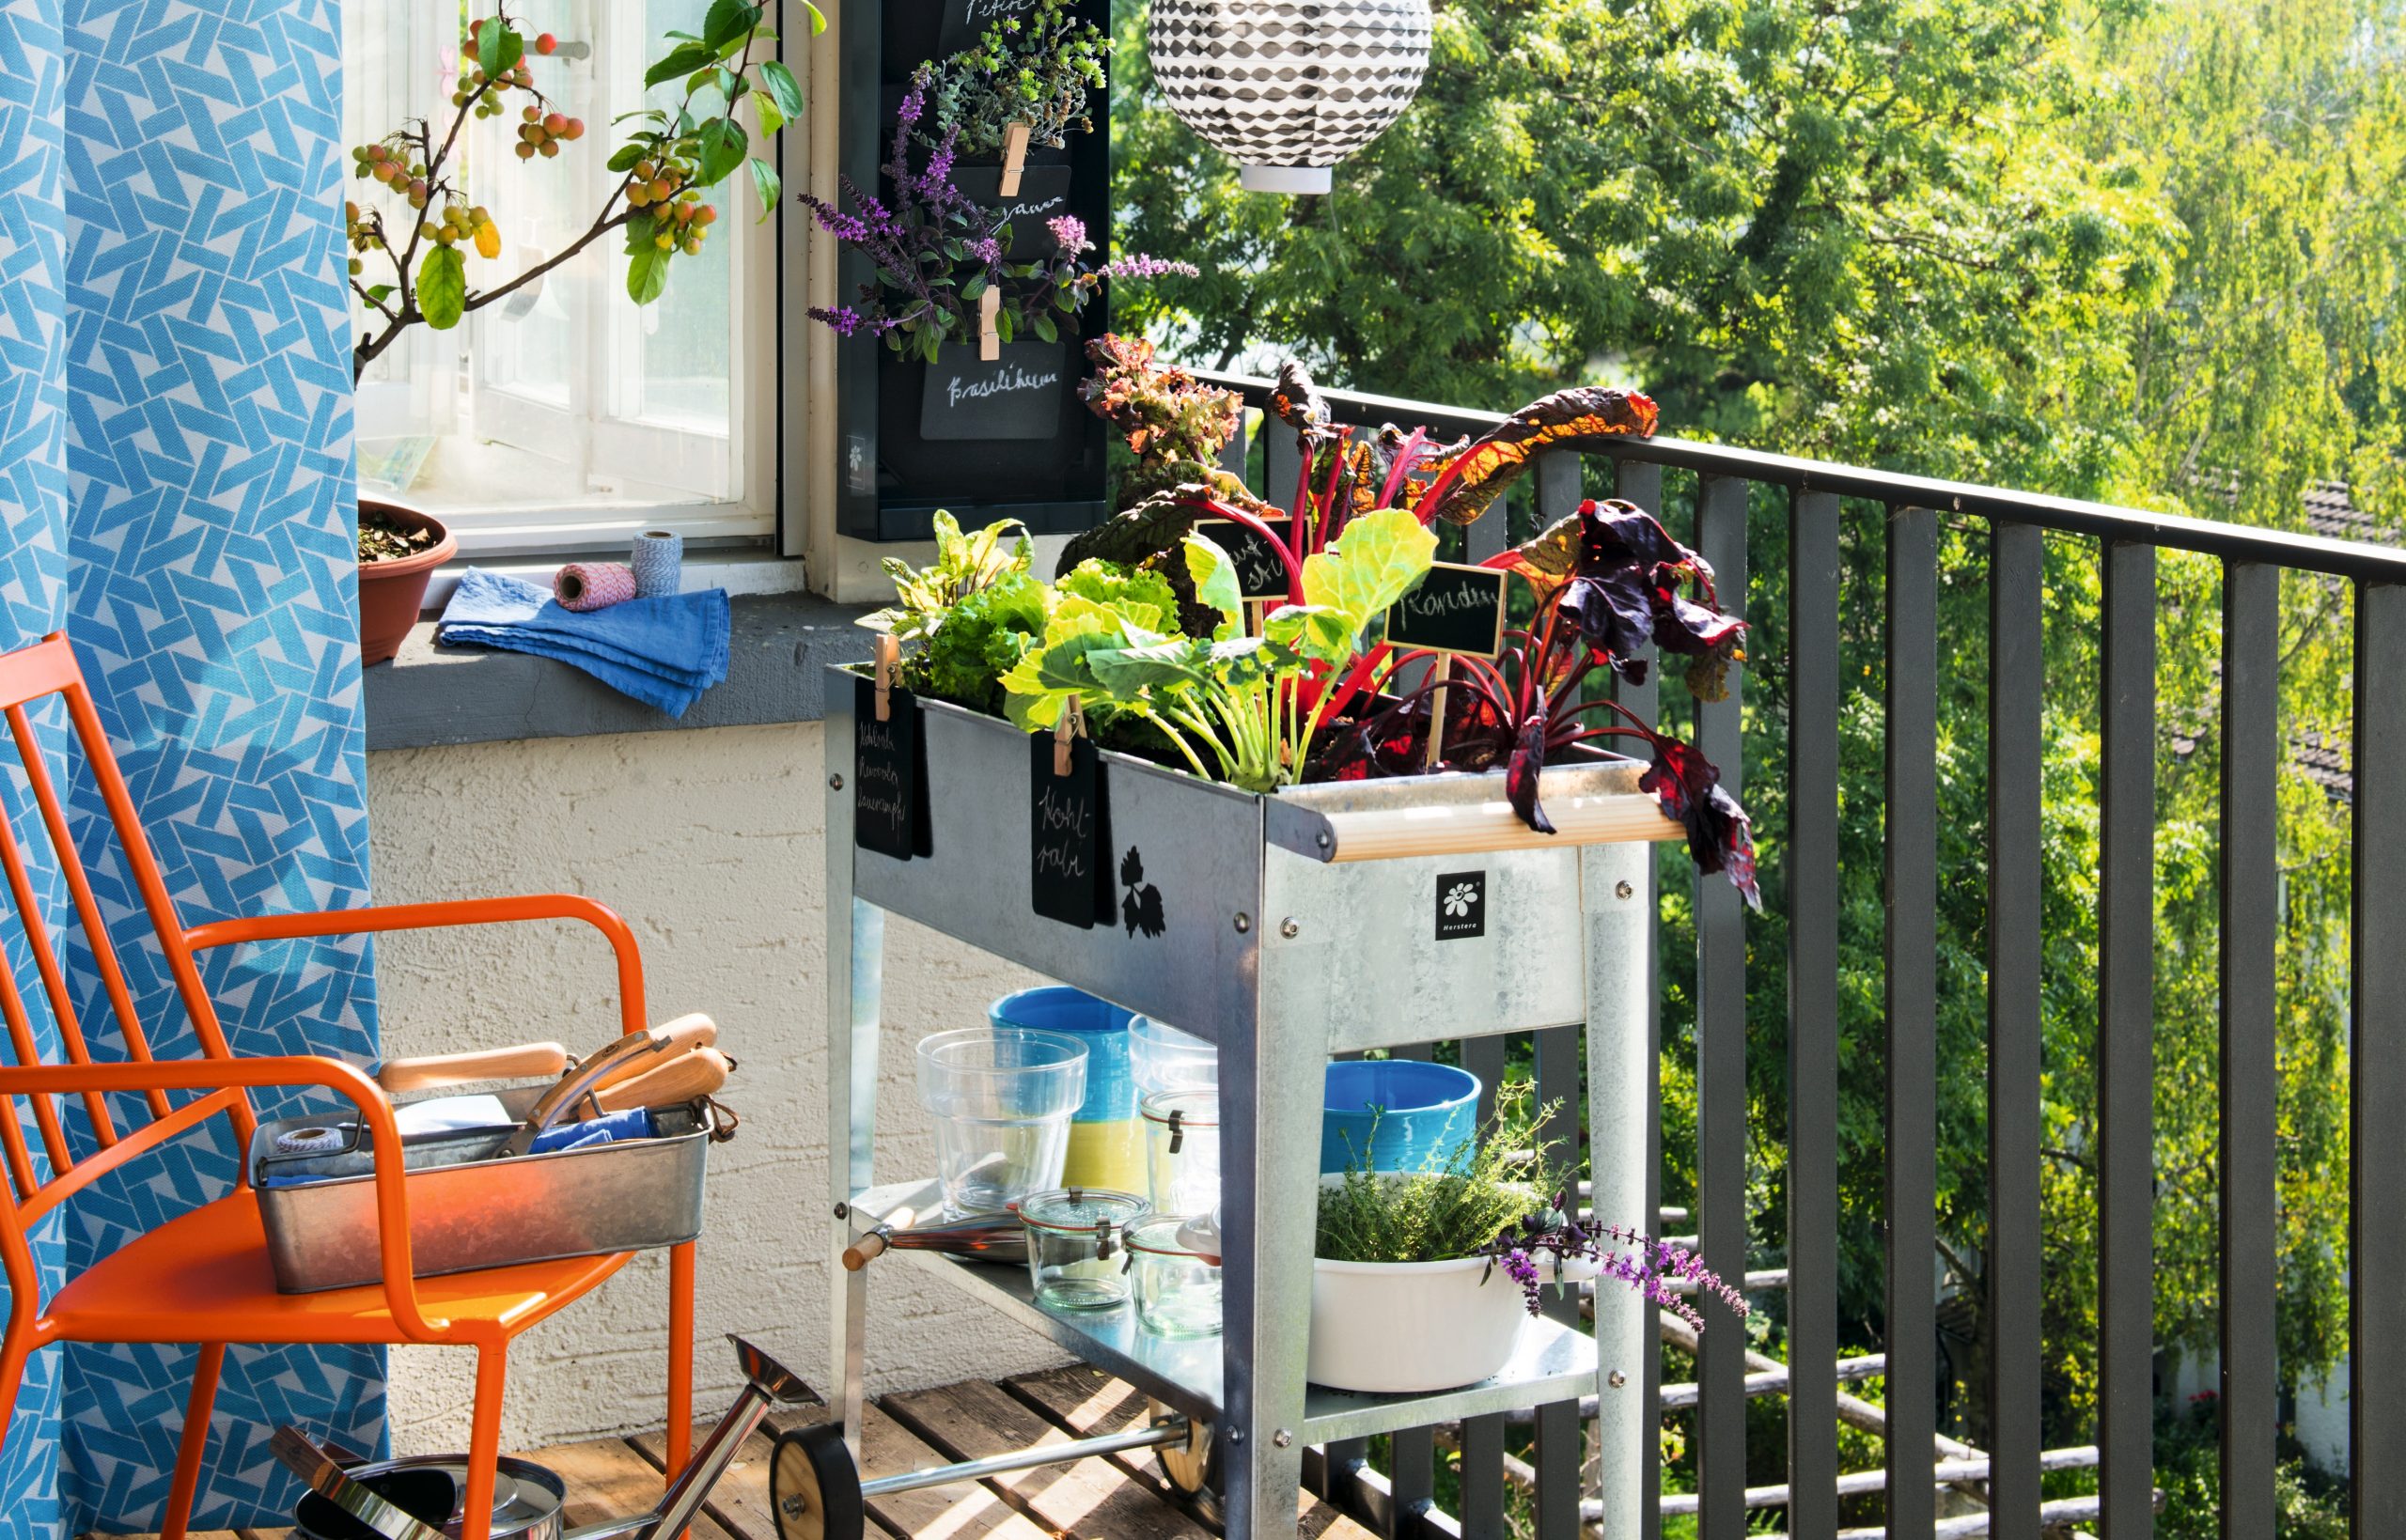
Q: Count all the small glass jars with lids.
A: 3